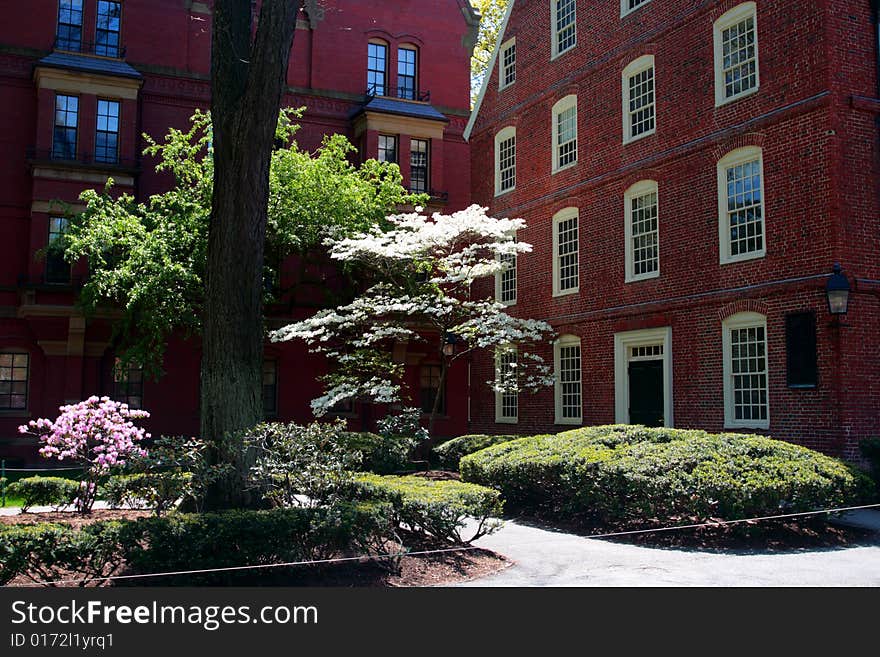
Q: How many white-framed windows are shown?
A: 14